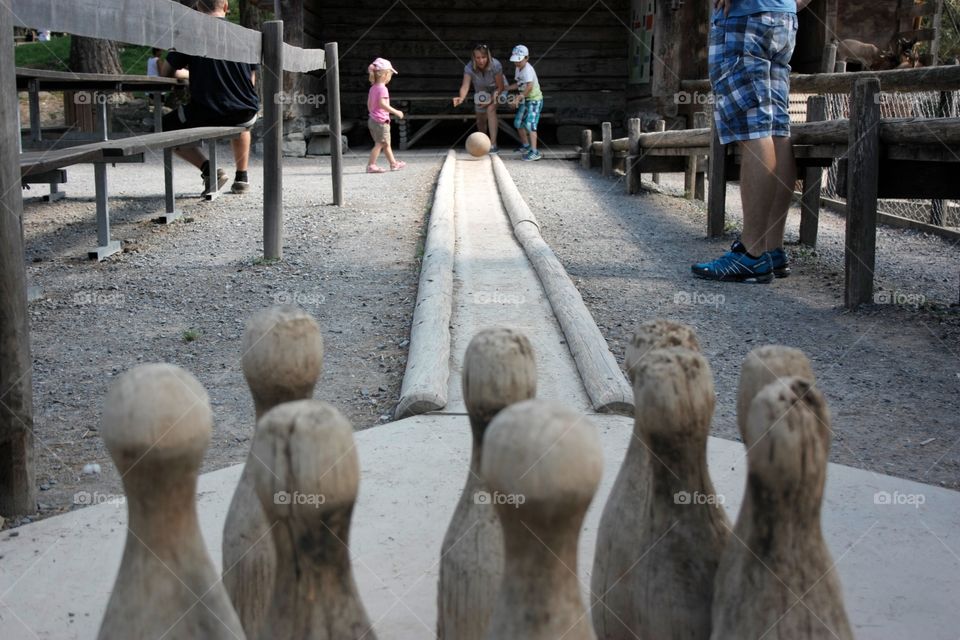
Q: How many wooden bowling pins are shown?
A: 9